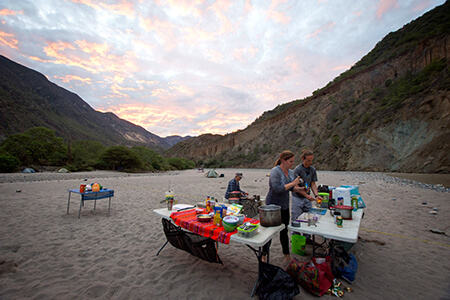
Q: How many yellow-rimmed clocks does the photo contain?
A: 0